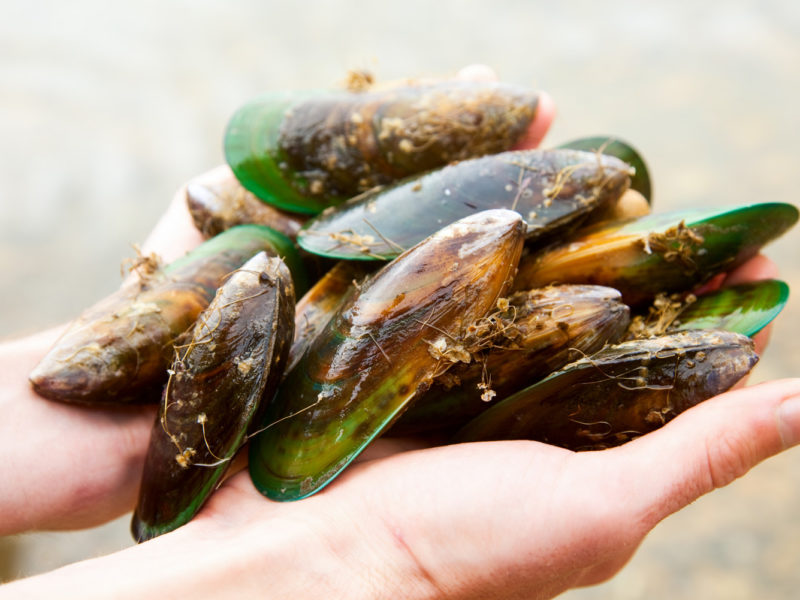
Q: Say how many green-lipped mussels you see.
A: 12